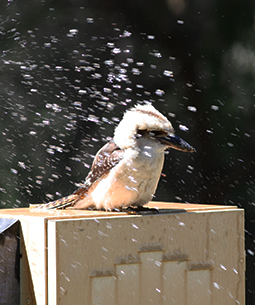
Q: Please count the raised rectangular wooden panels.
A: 5